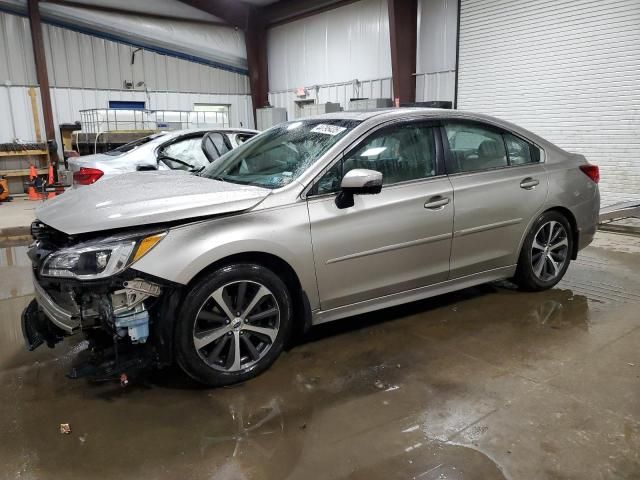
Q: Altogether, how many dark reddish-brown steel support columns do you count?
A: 3